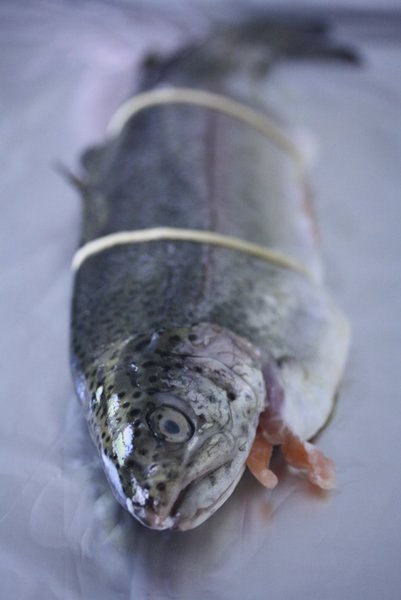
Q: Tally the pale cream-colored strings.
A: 2